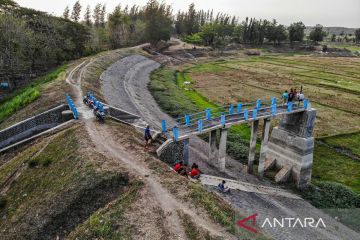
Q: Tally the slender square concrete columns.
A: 4